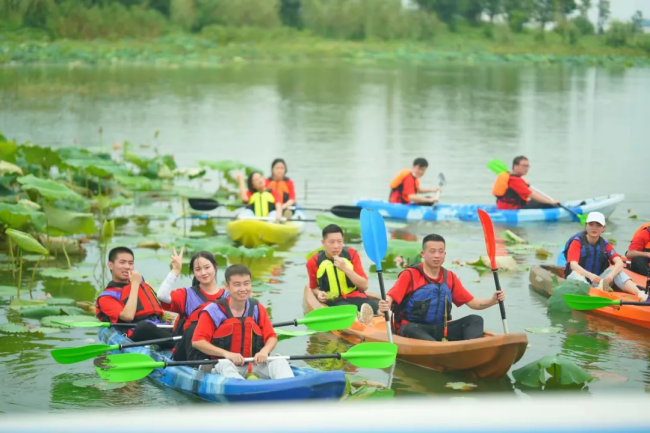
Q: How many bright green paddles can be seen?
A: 5